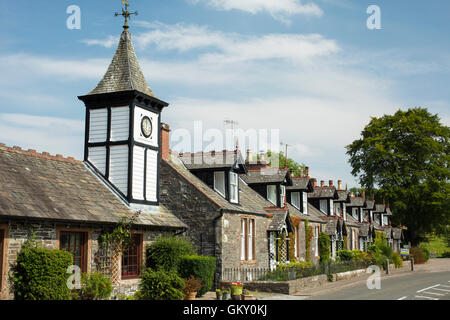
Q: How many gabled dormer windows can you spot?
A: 9